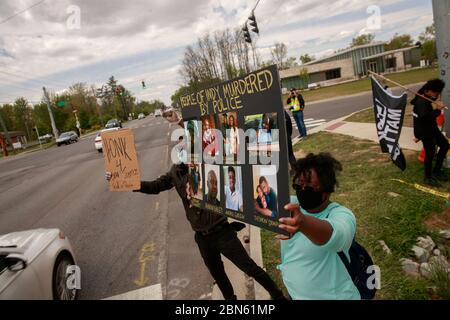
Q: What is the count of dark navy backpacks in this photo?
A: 1